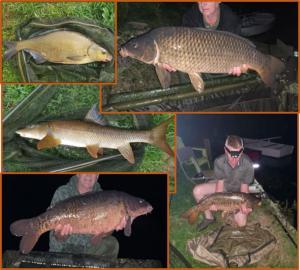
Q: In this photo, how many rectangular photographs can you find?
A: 5